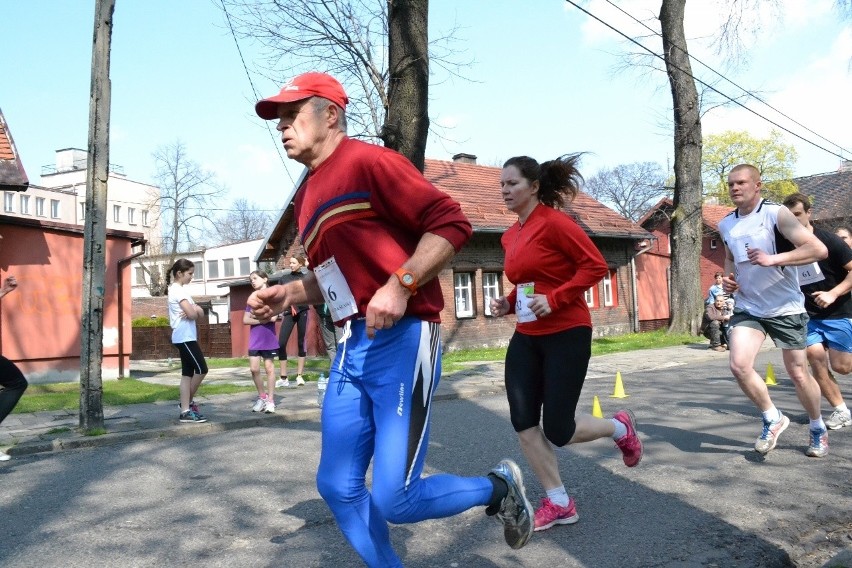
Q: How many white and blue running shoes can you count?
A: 2